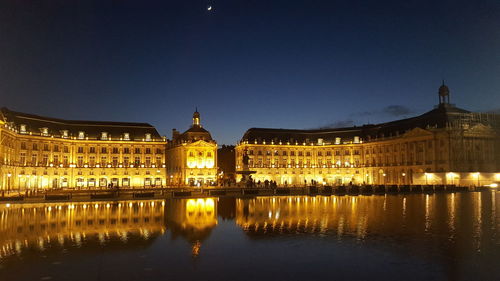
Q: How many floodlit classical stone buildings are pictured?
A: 3